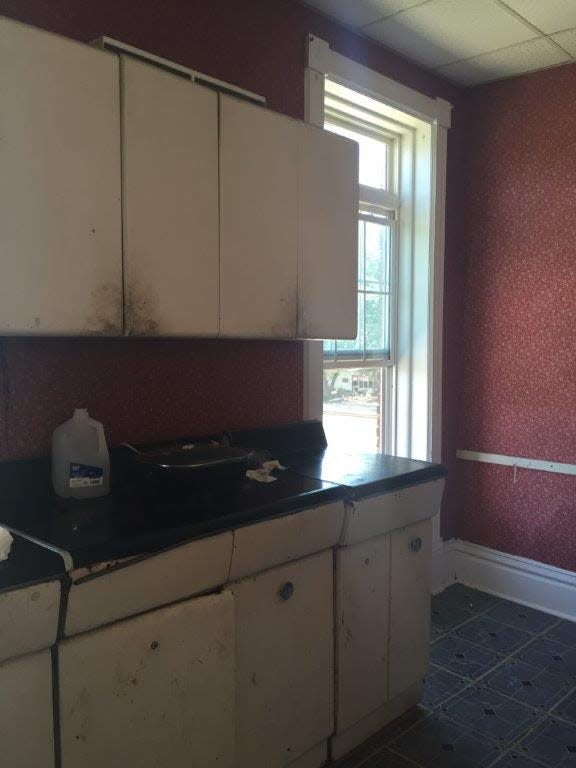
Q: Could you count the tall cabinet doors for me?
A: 4